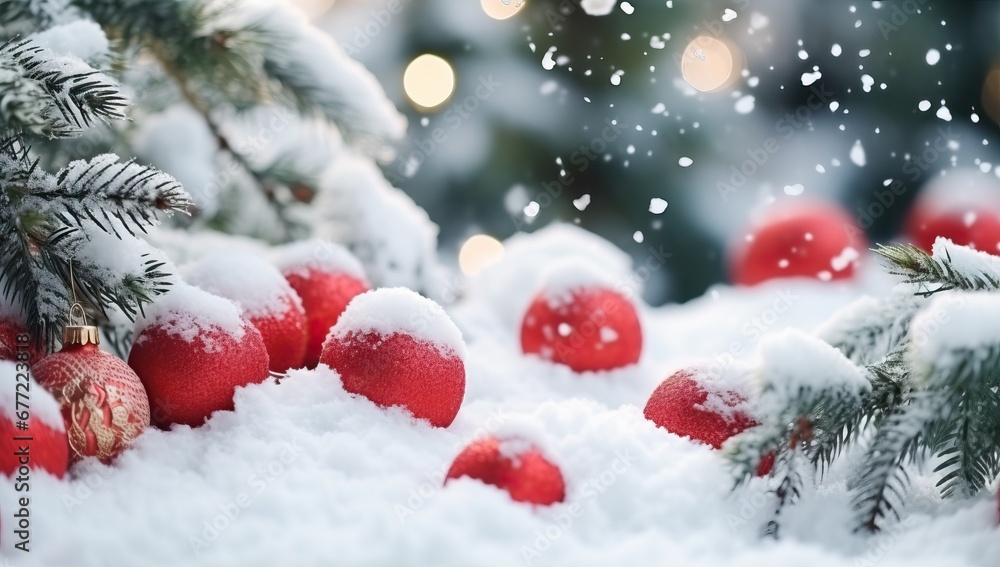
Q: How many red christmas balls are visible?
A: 12